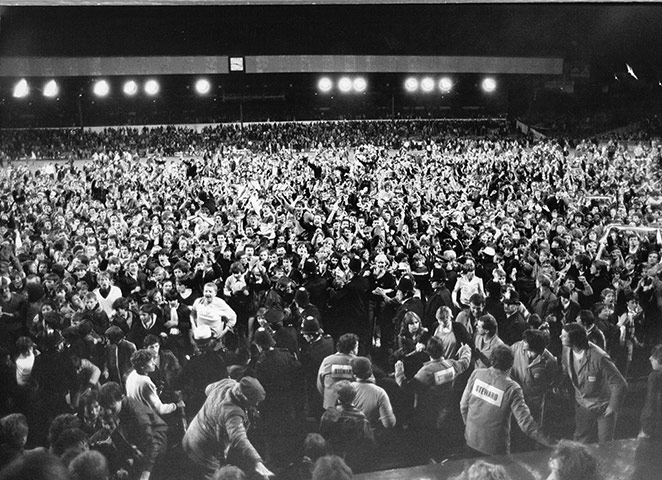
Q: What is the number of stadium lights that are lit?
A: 13